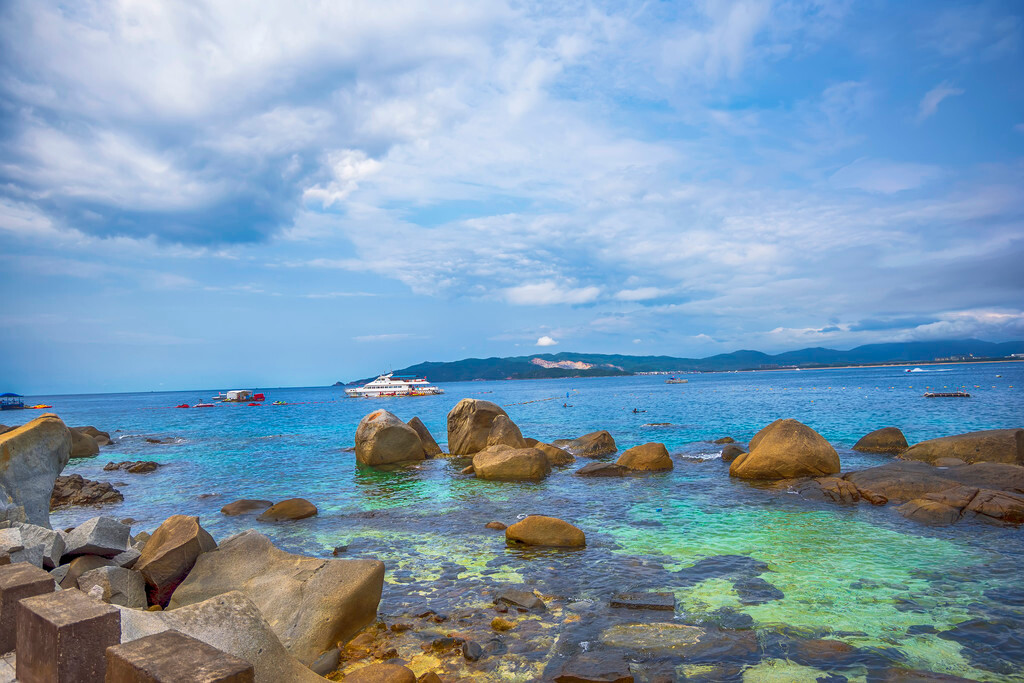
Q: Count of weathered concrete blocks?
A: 3